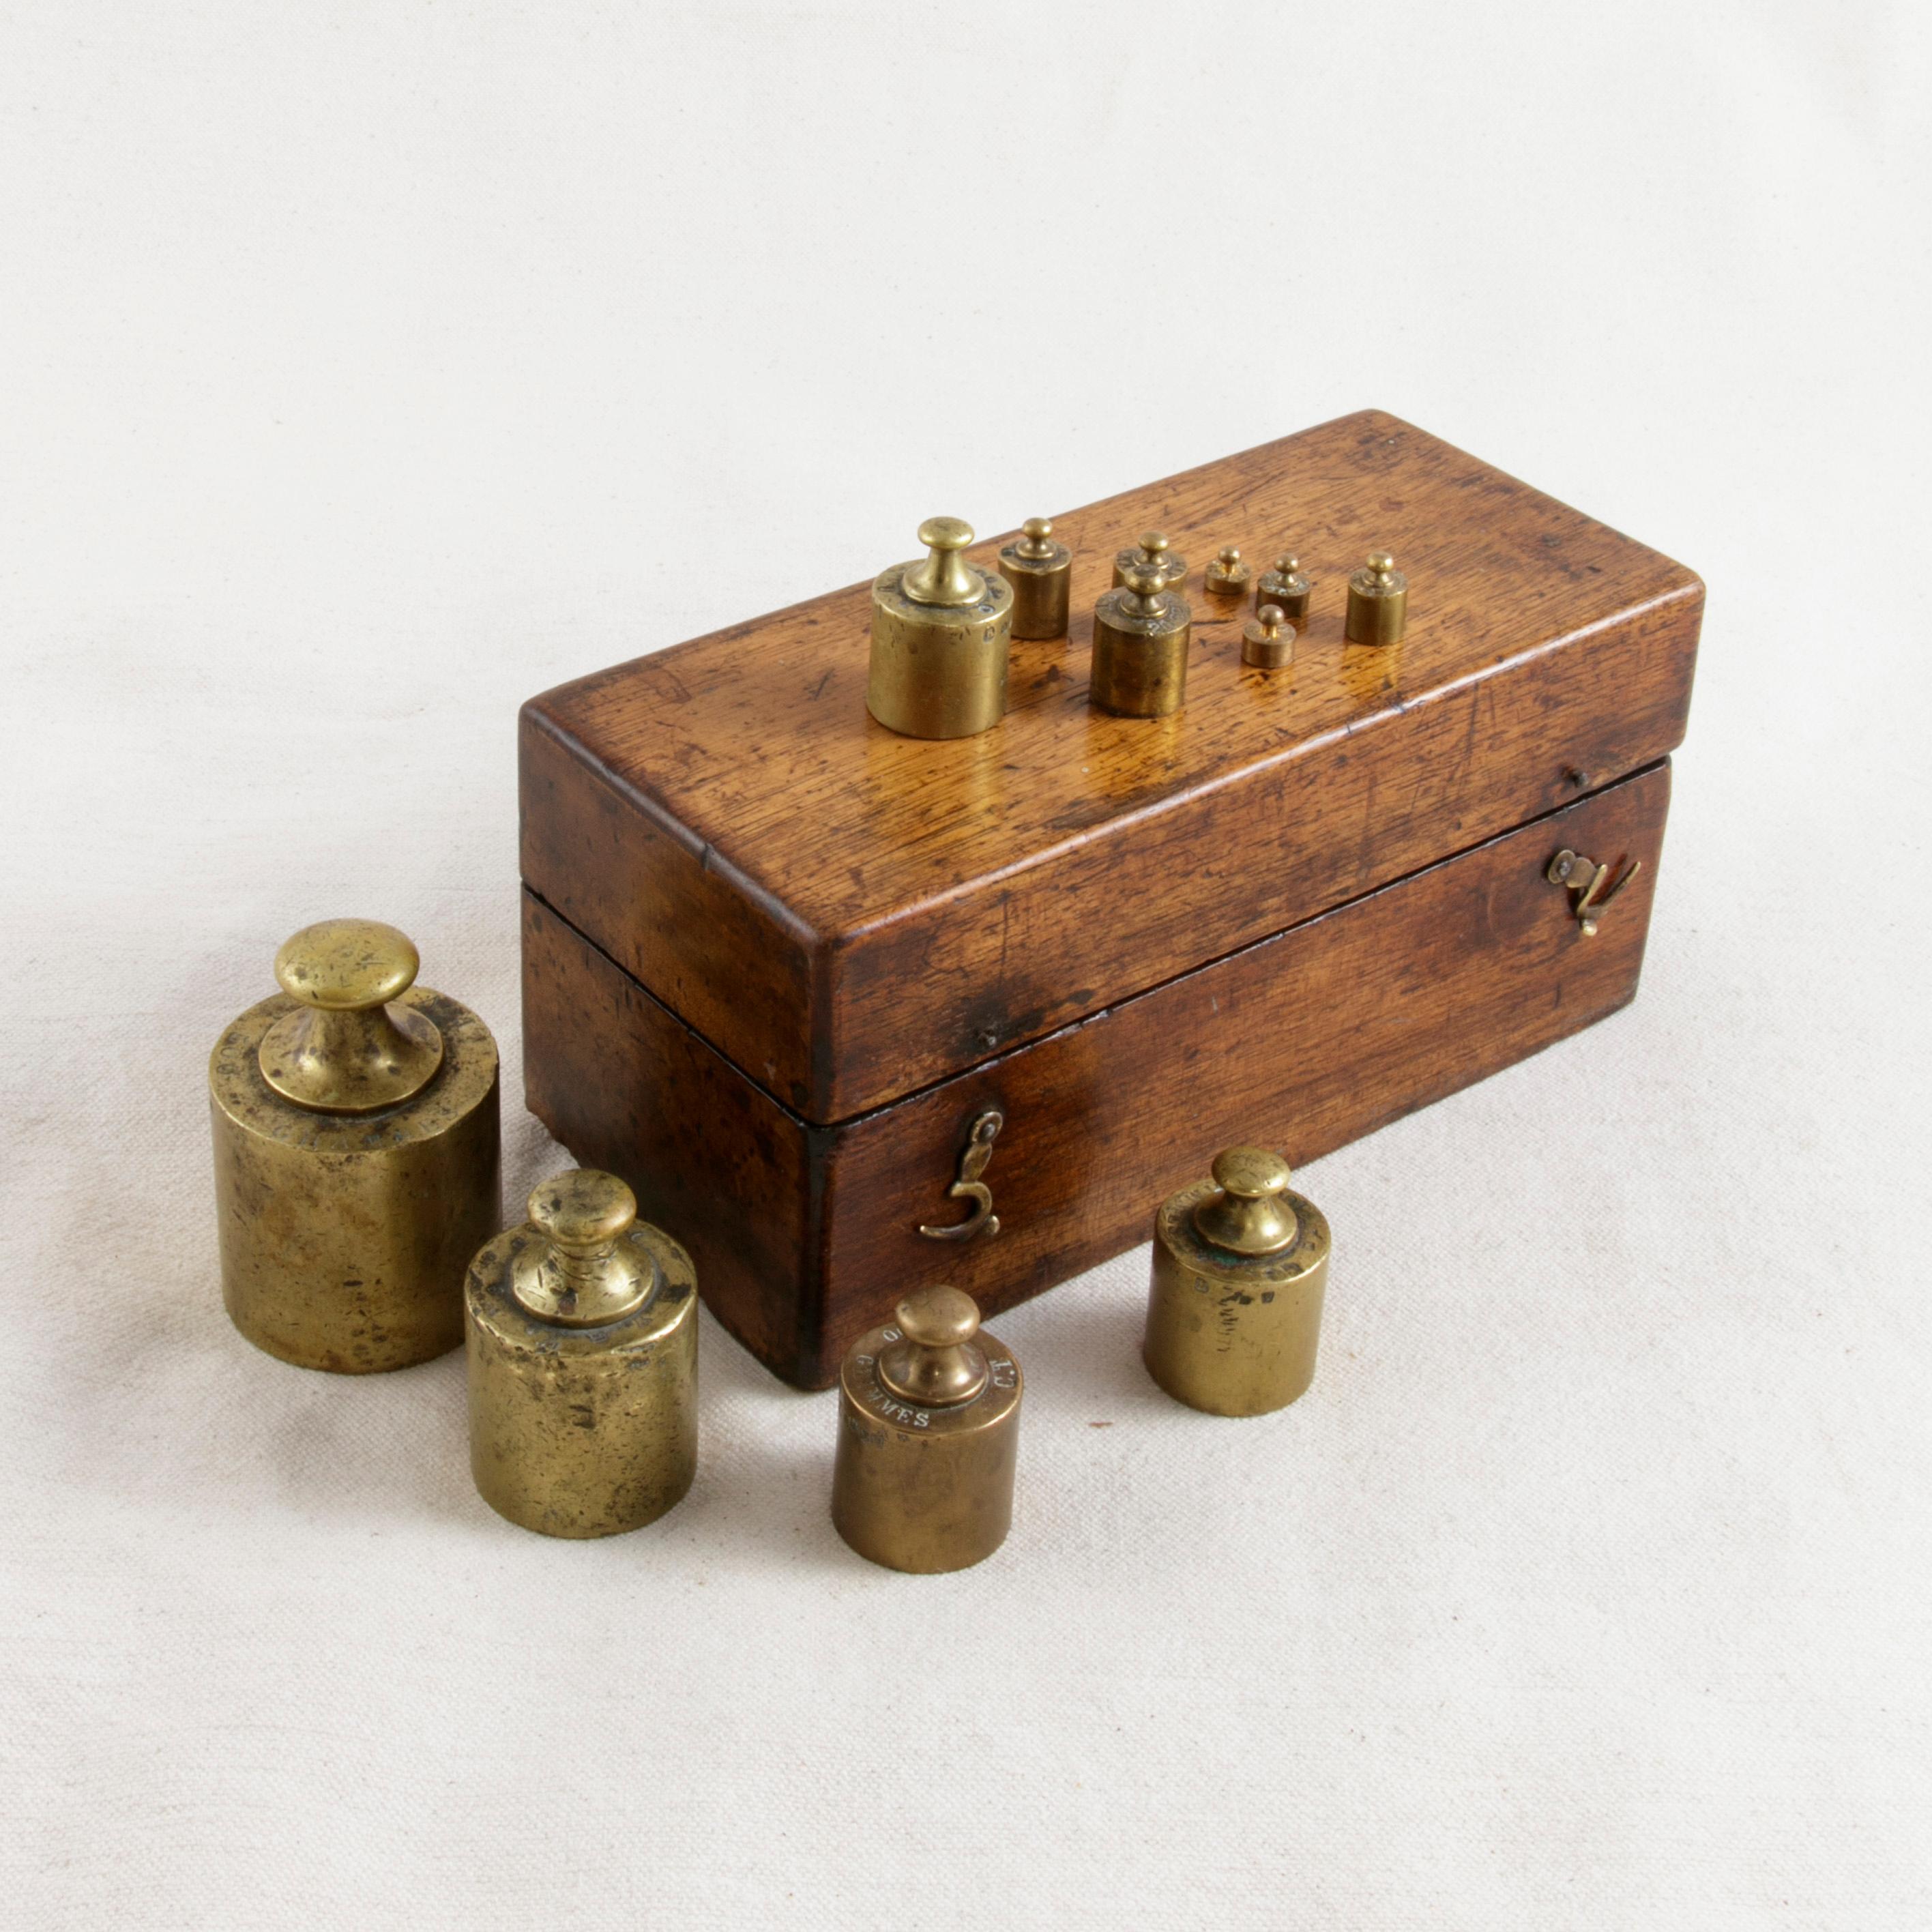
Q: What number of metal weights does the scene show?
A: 12